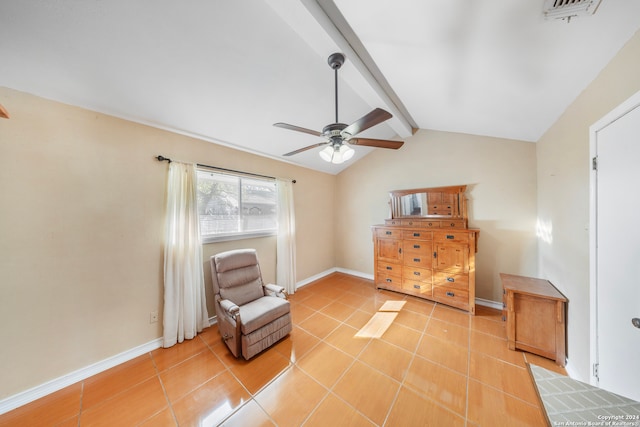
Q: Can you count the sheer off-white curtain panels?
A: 2